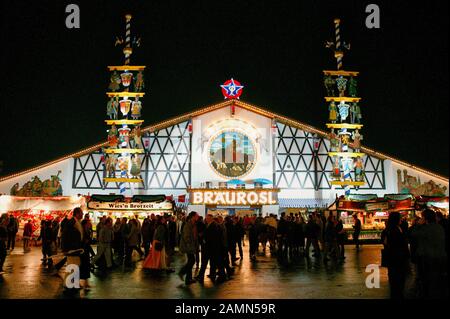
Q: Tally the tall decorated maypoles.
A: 2